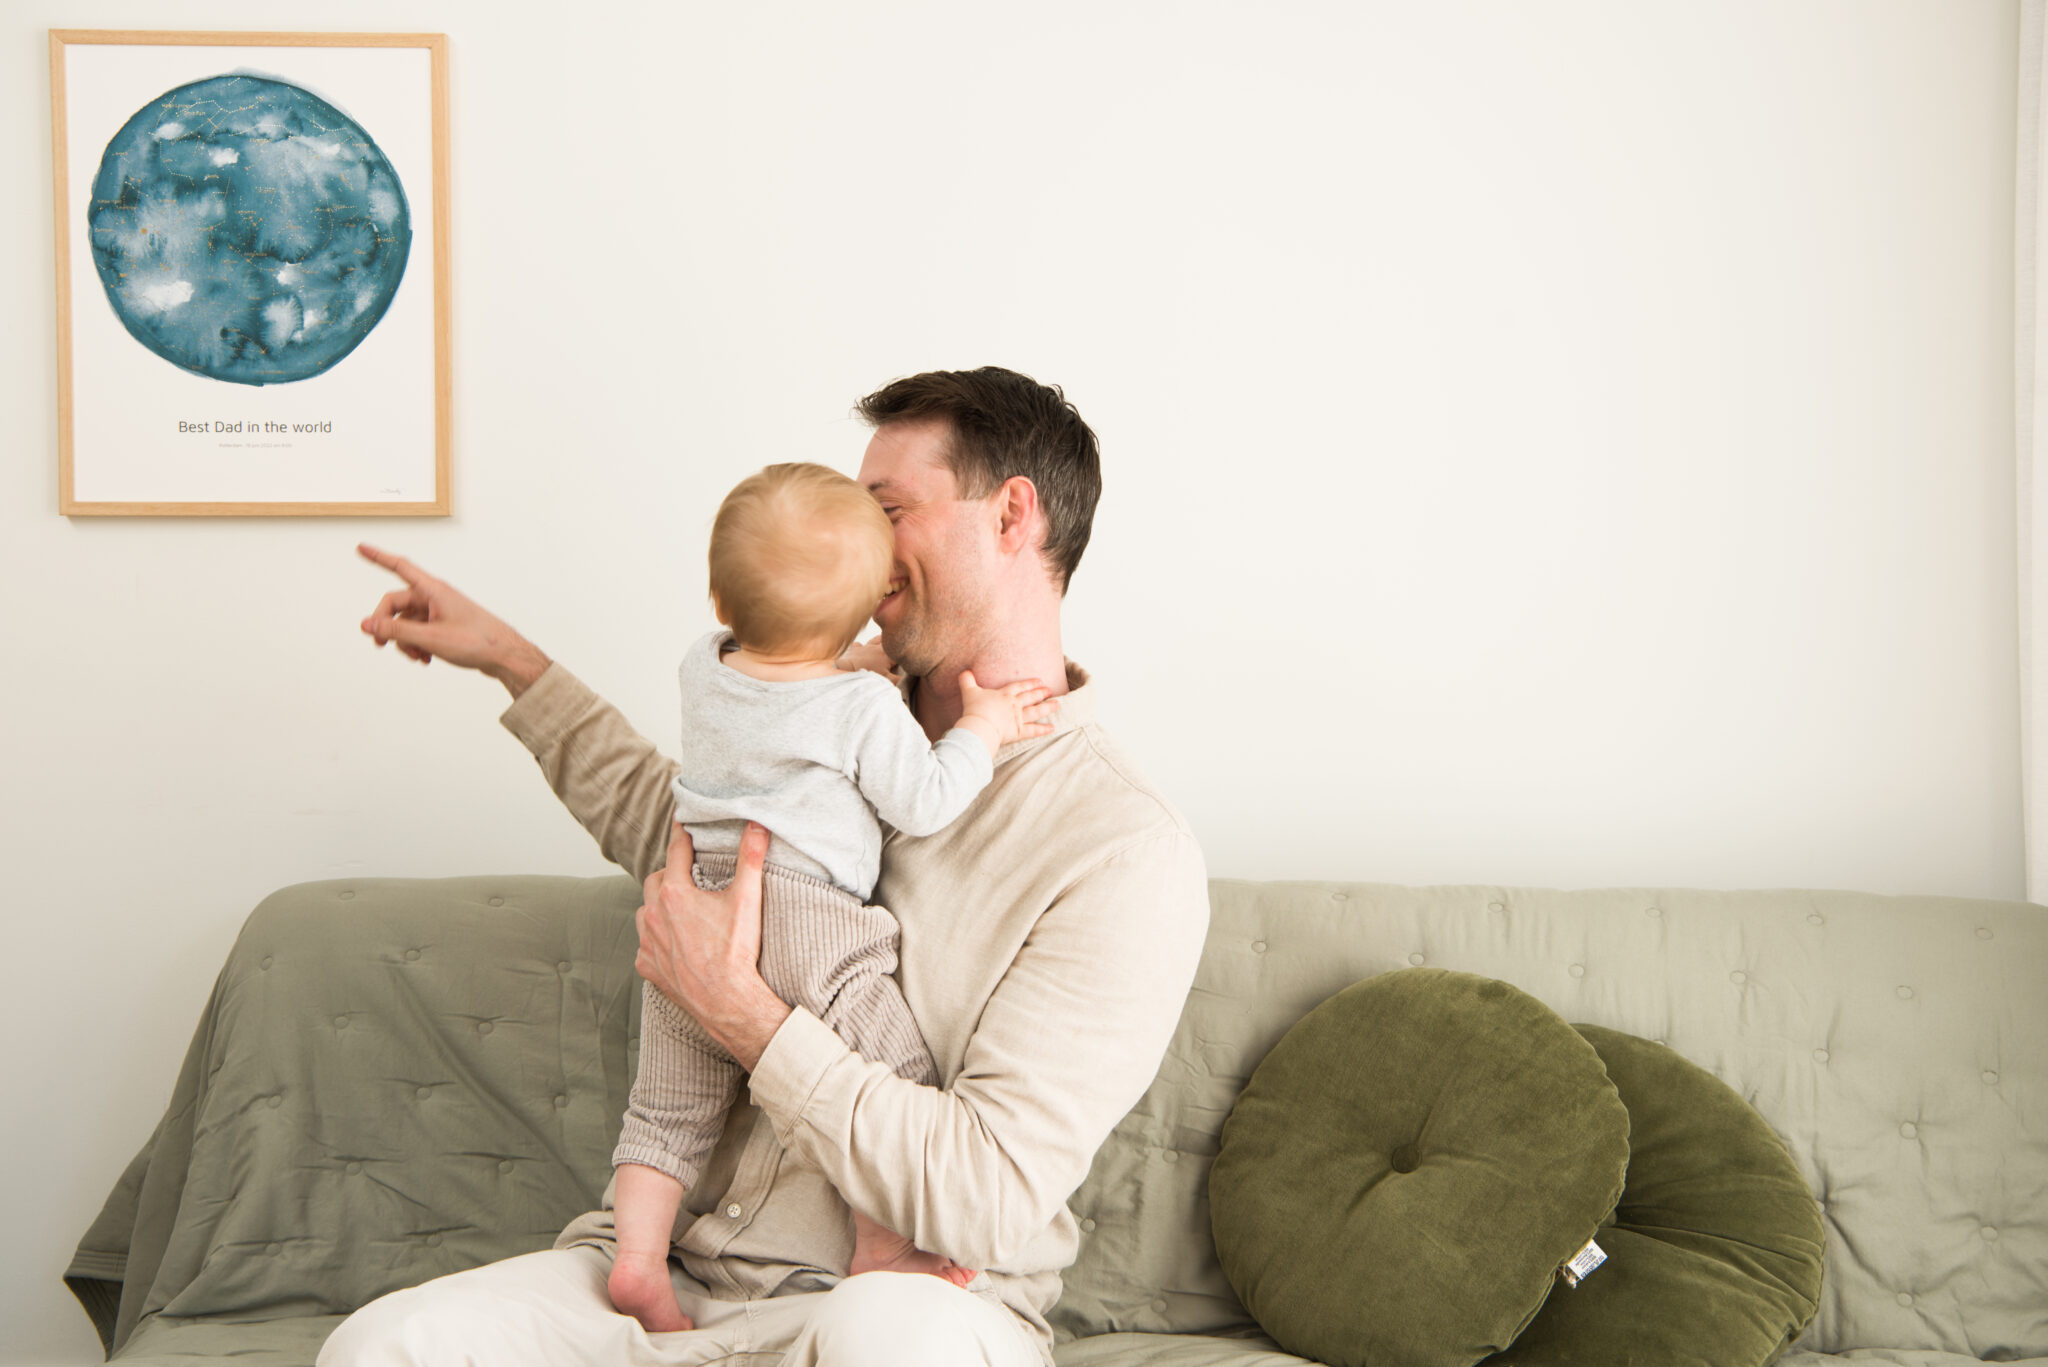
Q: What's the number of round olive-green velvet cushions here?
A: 2